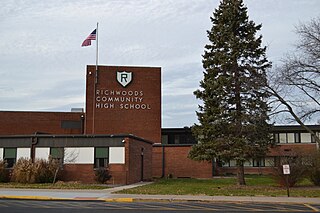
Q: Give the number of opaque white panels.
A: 5